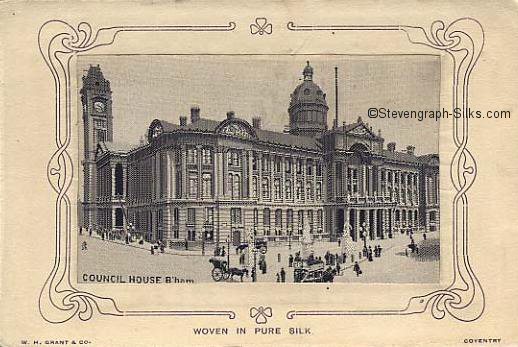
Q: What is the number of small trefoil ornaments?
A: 2